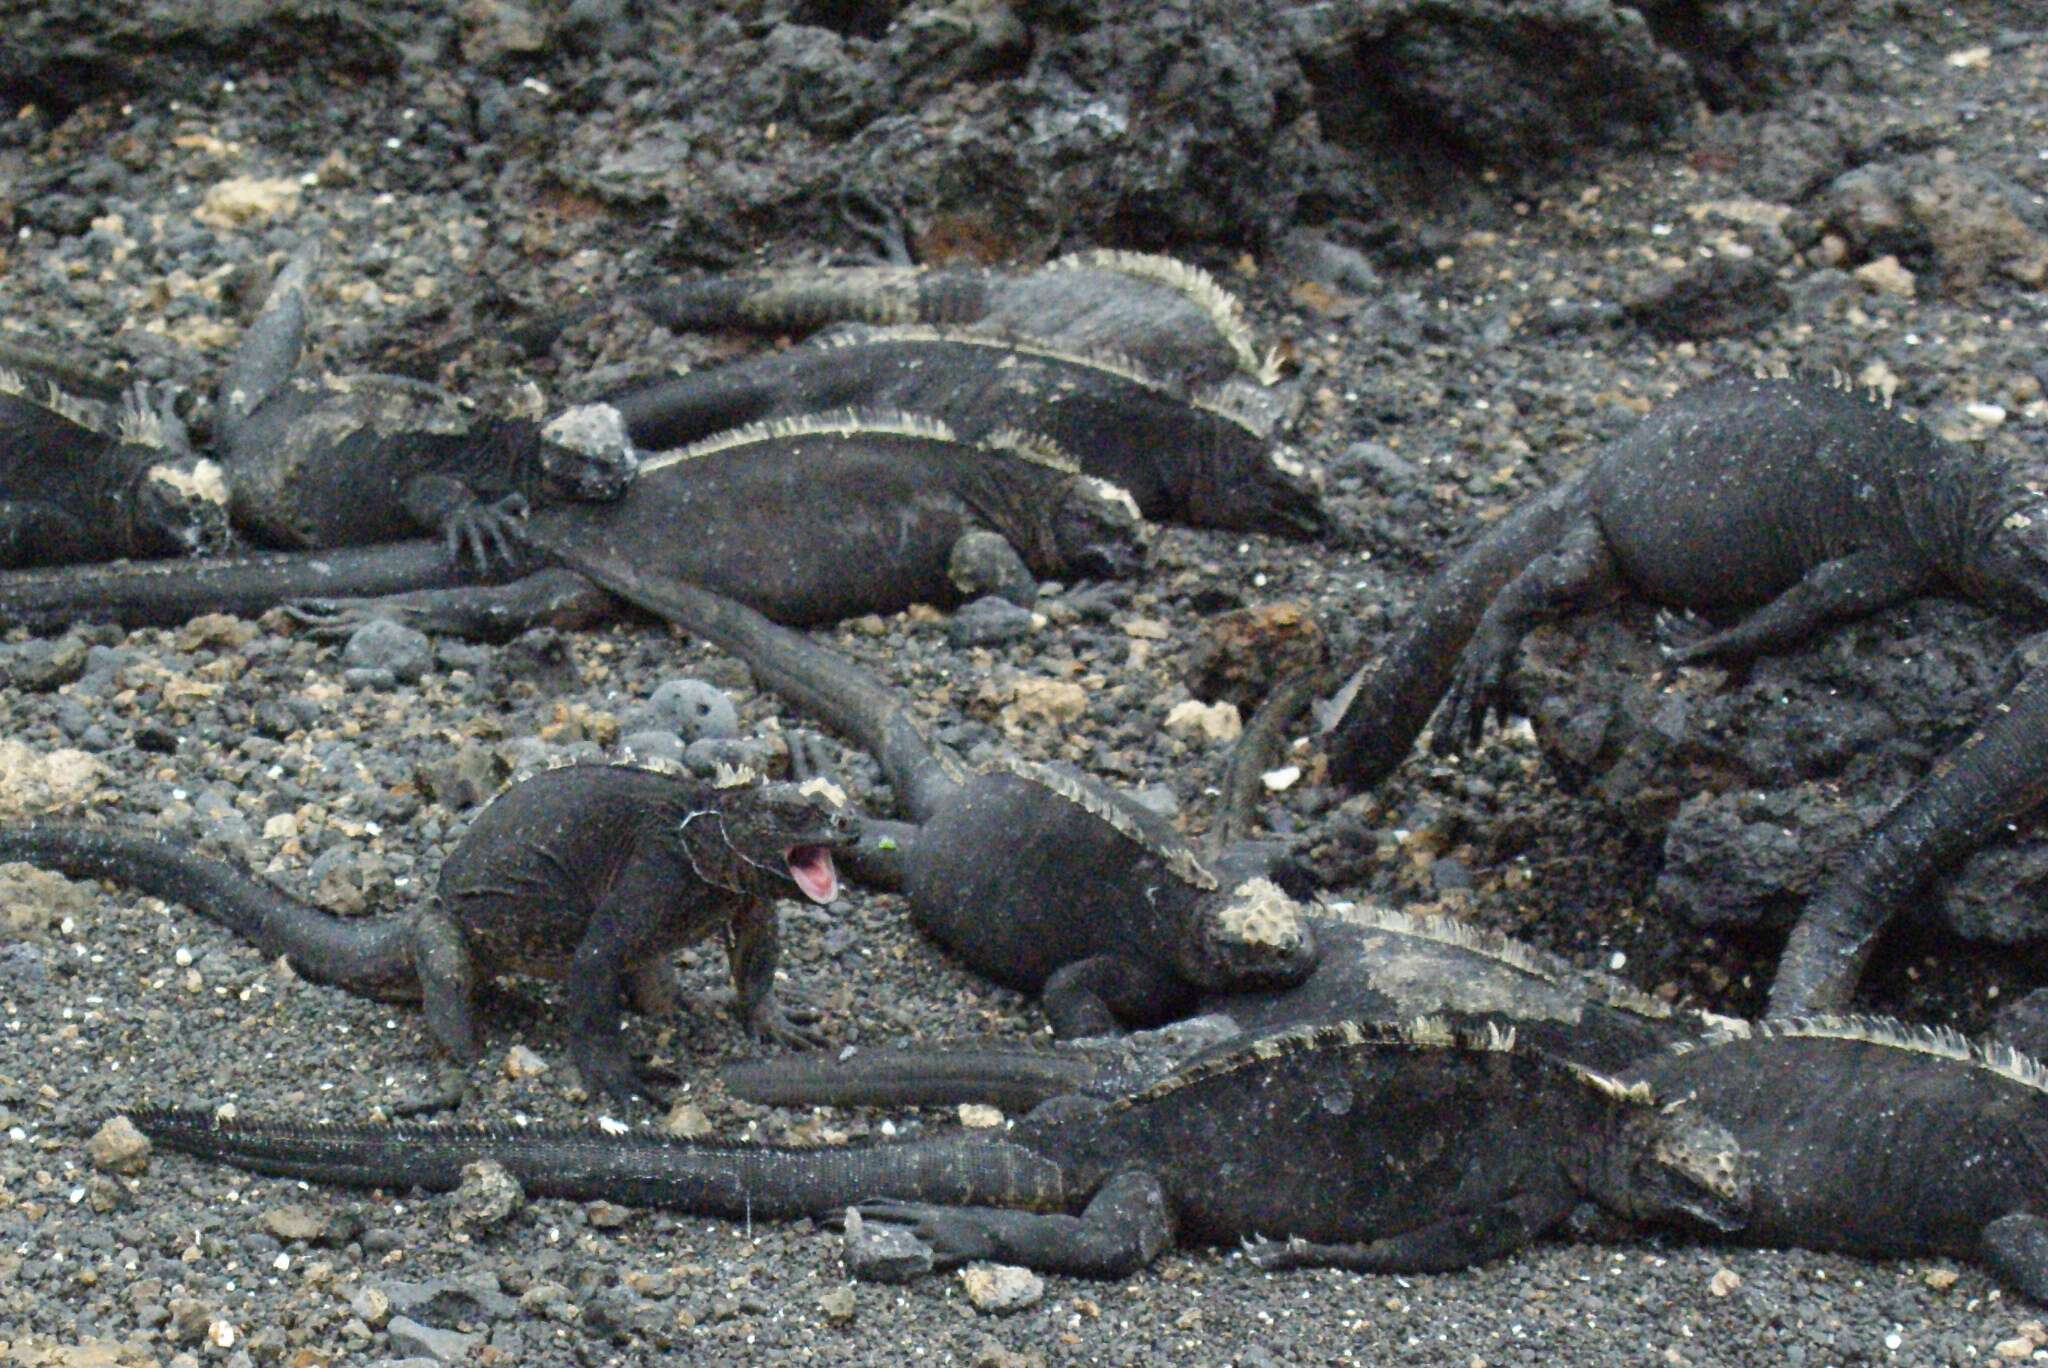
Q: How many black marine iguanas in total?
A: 12